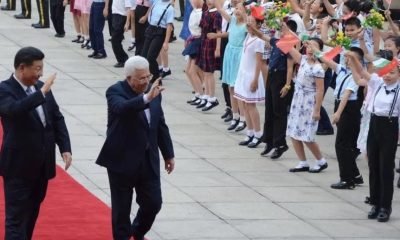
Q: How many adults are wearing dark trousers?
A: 2